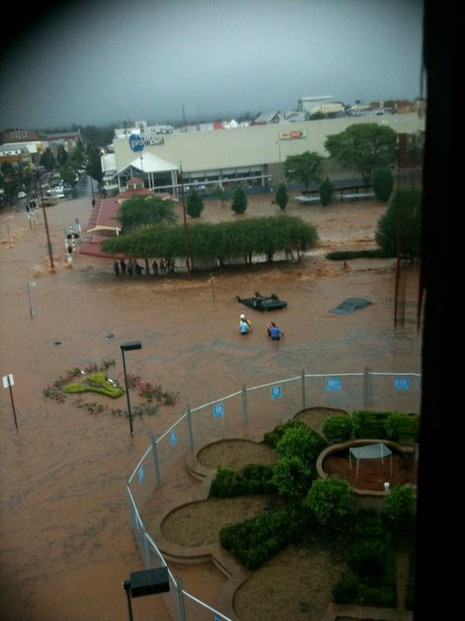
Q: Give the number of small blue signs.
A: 6